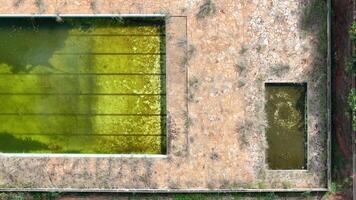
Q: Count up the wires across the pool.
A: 6